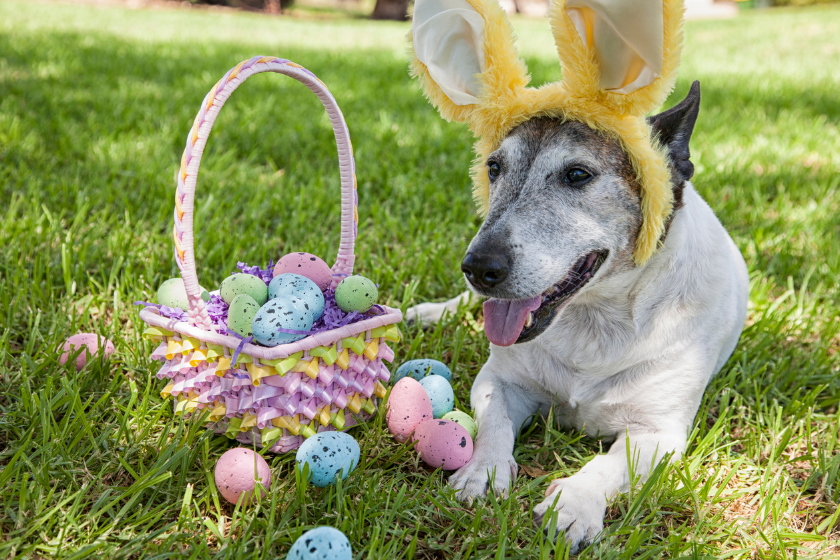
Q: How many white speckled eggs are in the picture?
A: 0